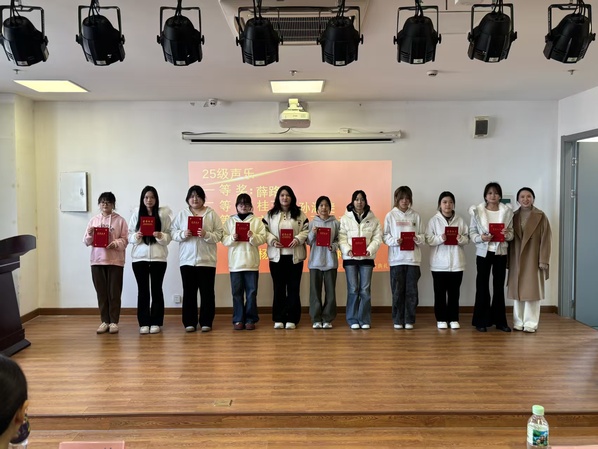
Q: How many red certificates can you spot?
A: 10